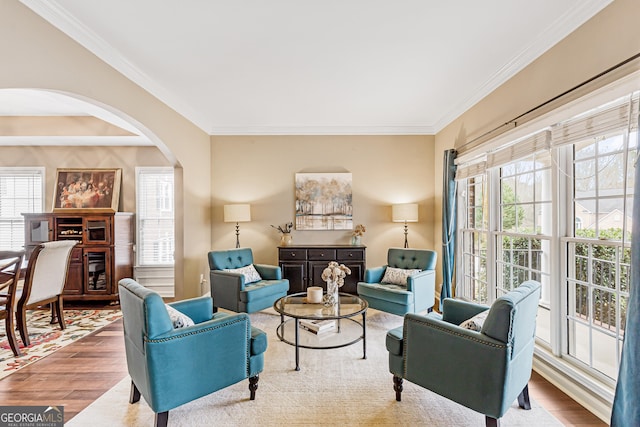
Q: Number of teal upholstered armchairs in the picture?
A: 4